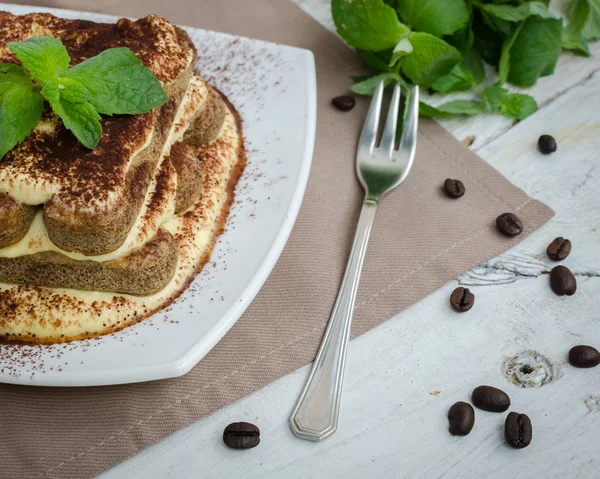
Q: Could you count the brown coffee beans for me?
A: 12